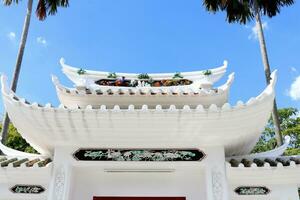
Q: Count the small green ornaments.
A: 5